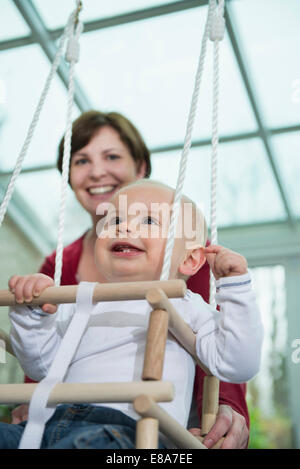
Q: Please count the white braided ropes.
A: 4